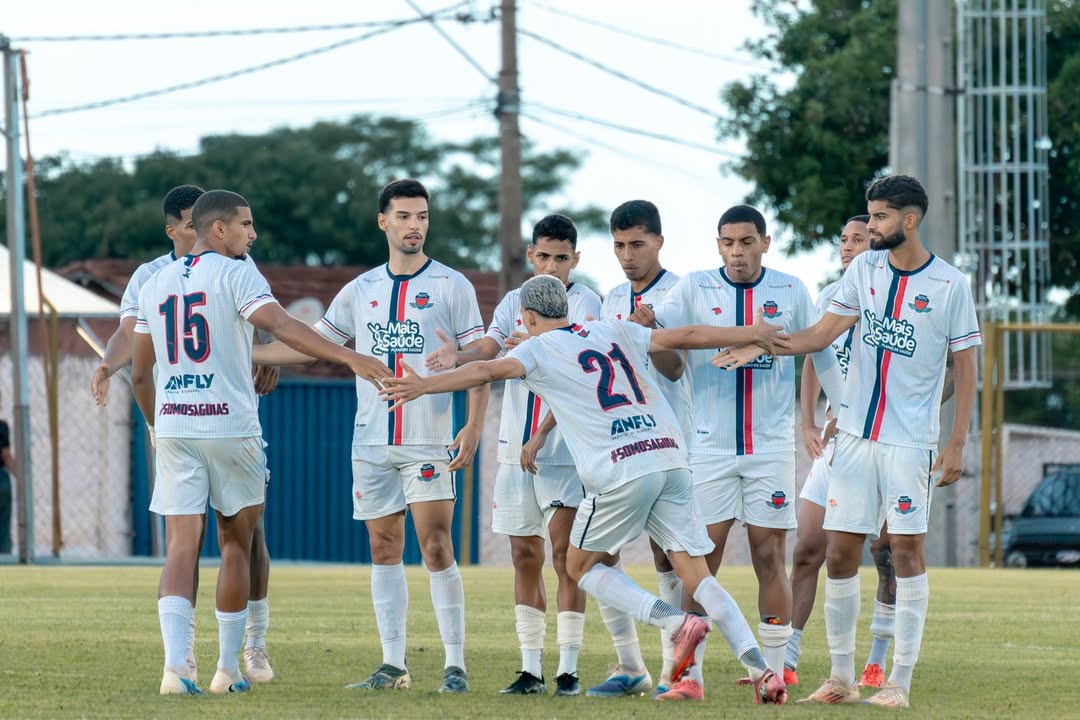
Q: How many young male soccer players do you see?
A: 9